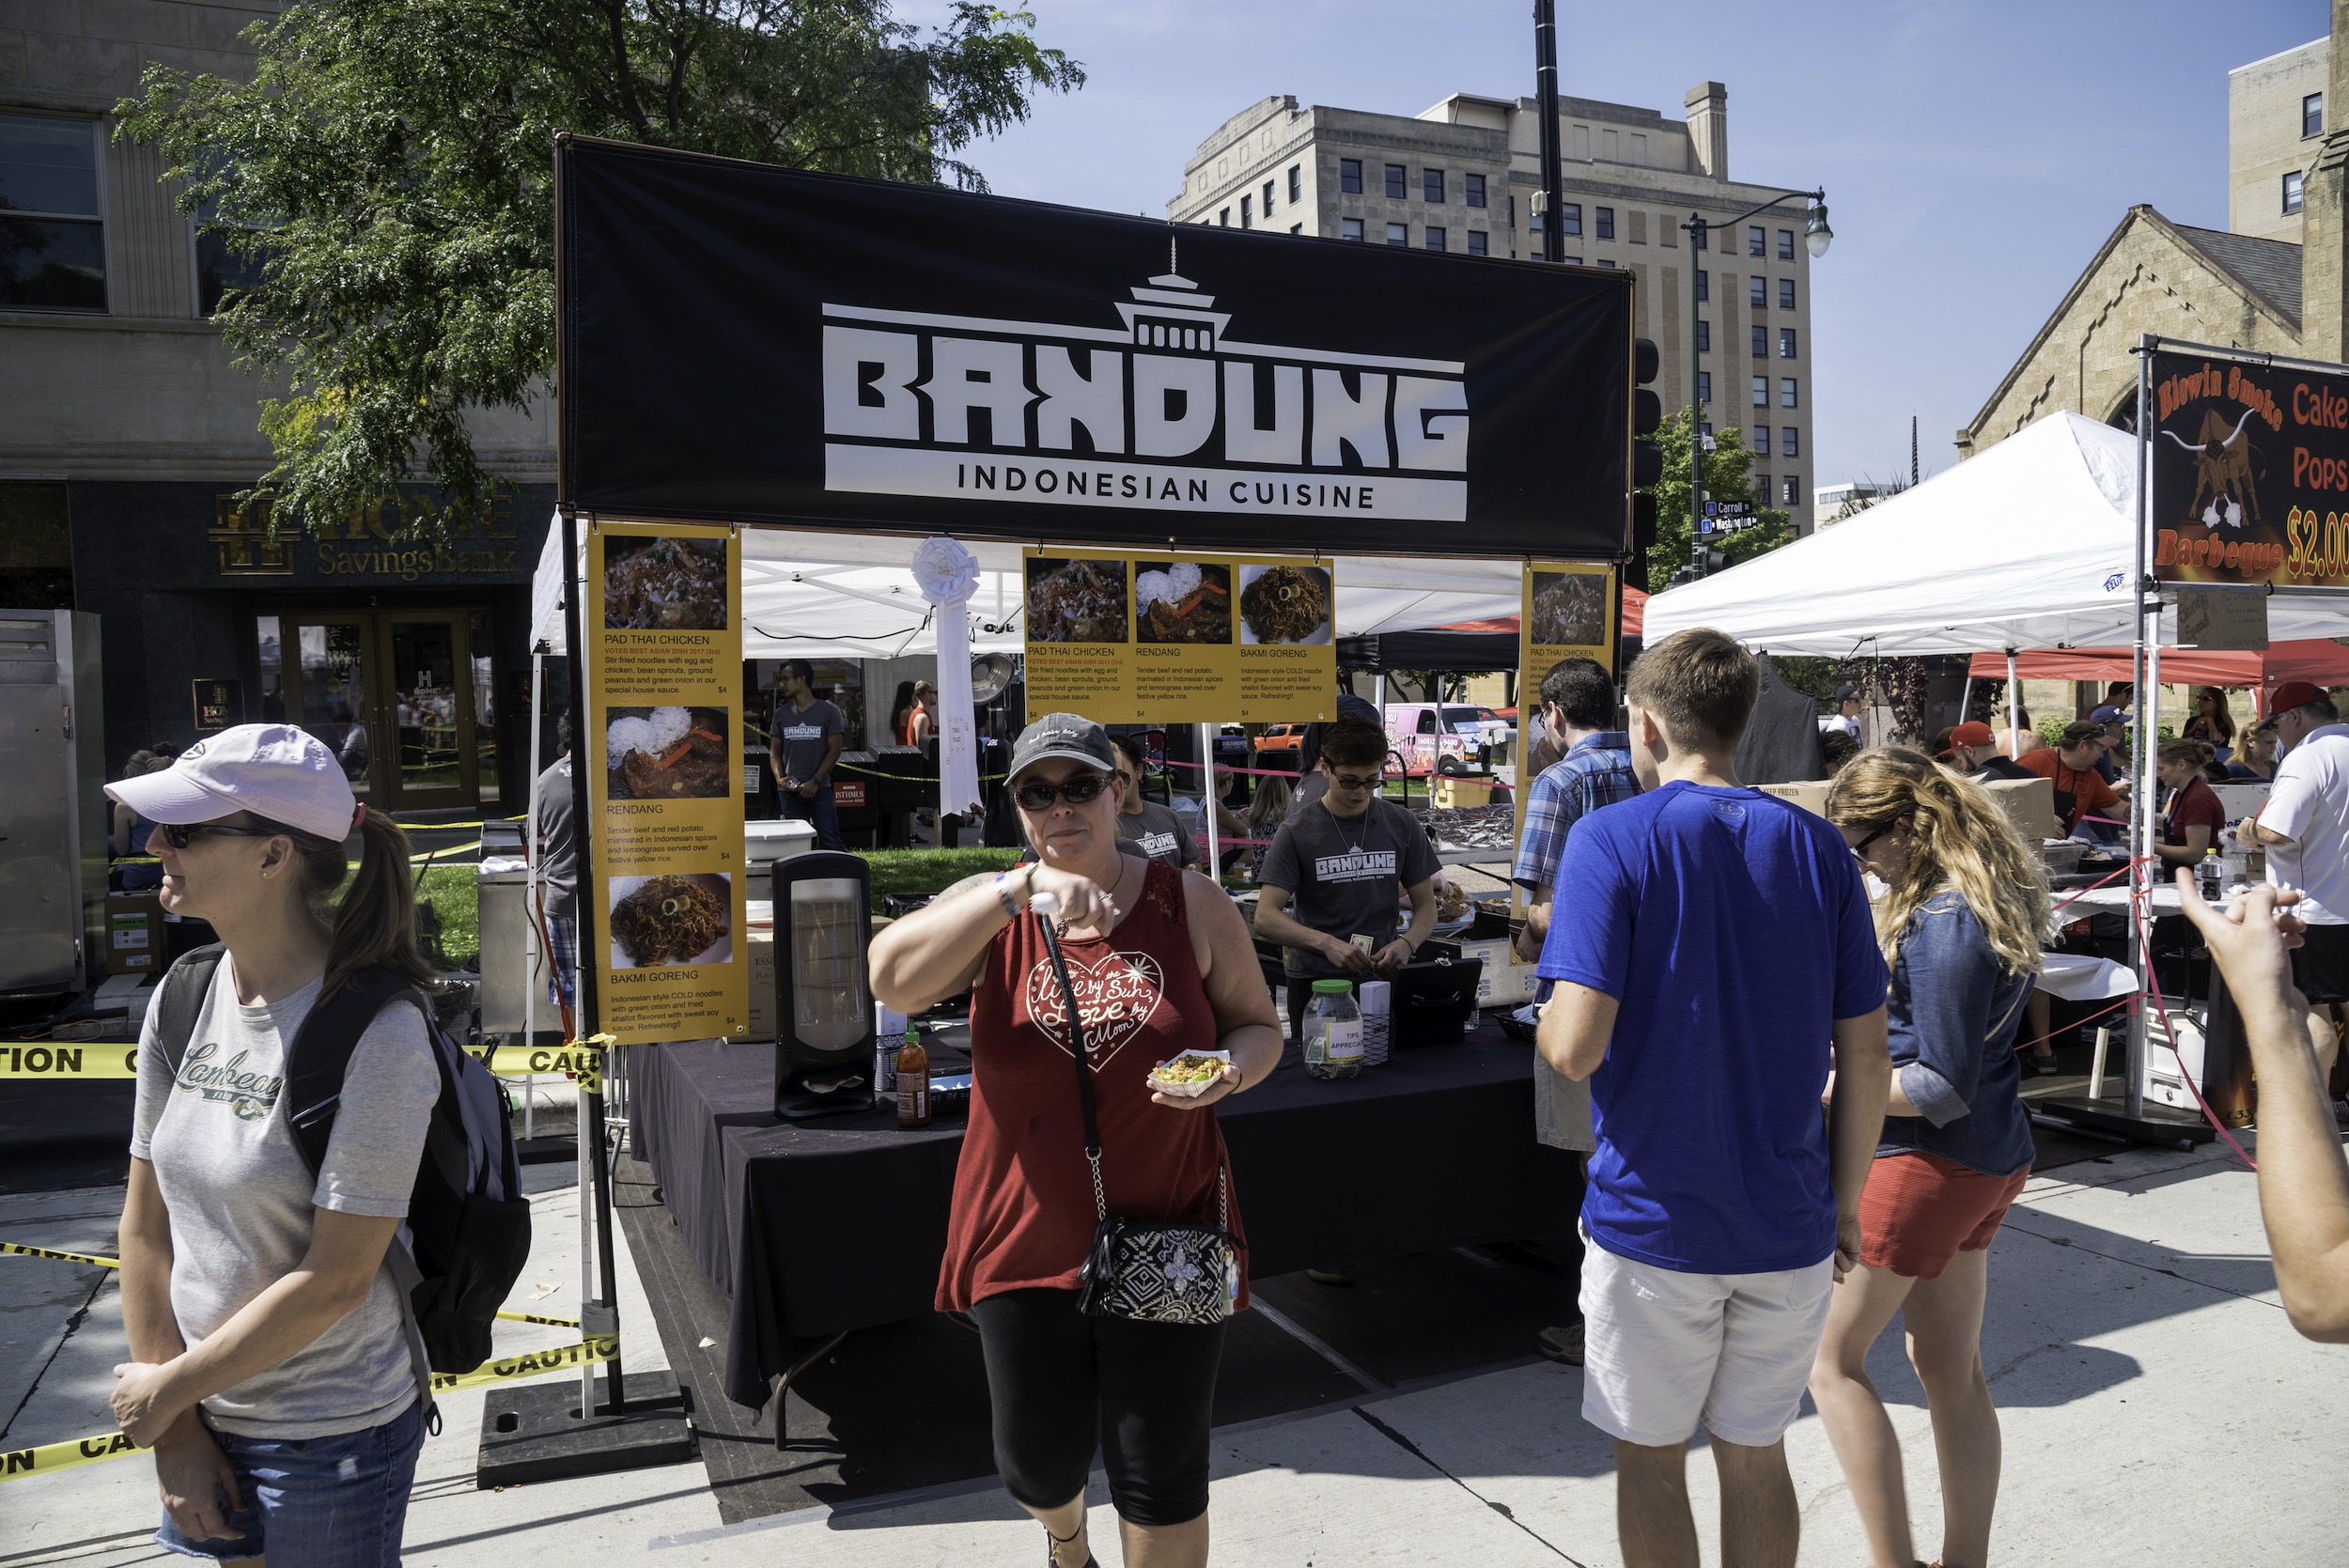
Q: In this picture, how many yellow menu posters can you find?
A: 3